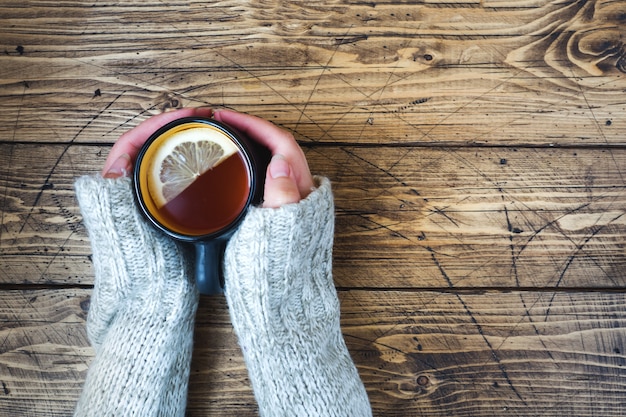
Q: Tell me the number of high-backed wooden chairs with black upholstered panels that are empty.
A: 0